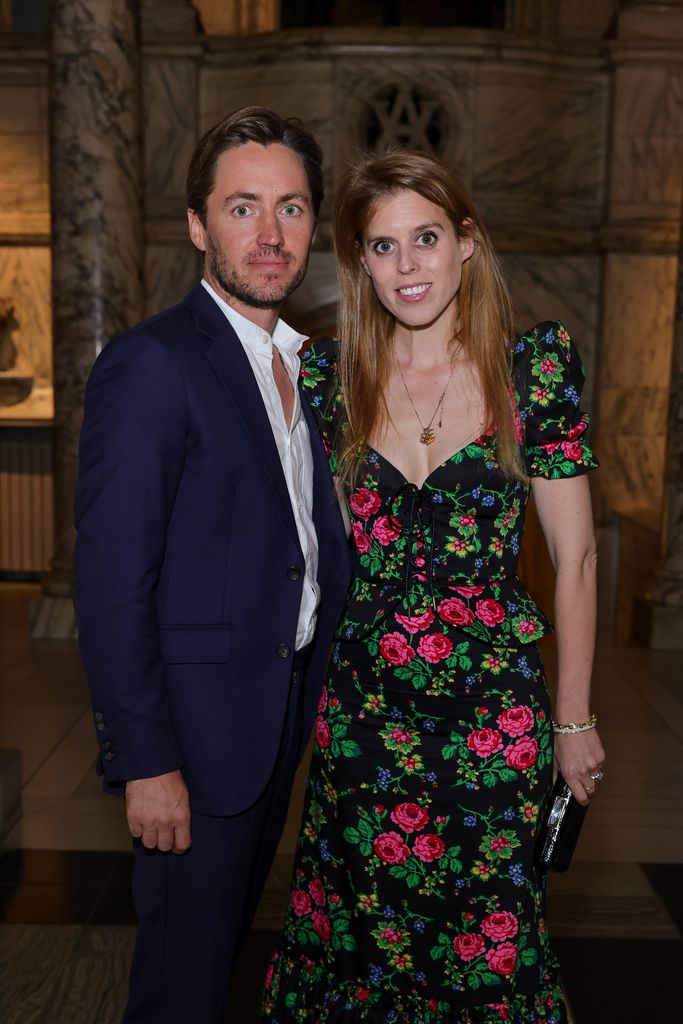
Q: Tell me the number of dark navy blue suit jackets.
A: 1